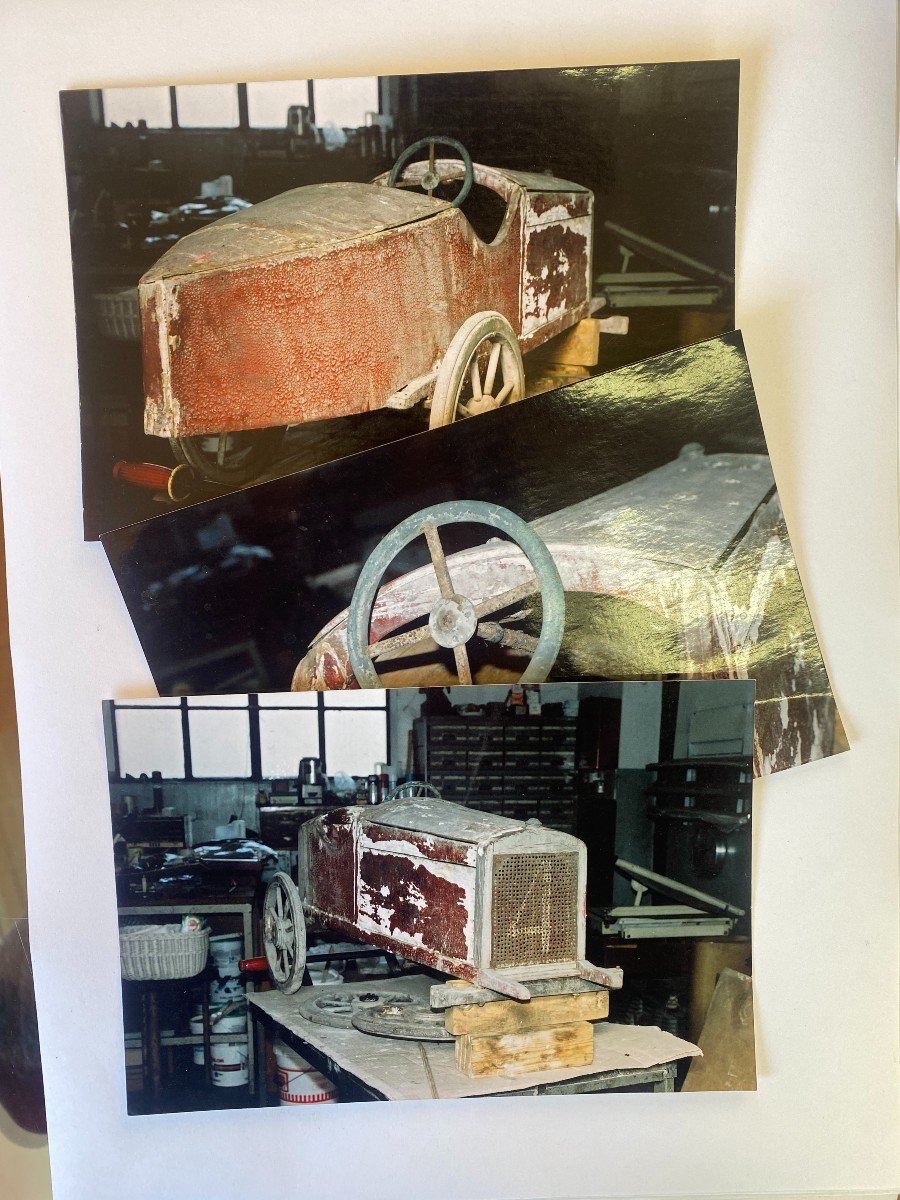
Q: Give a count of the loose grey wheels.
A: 2